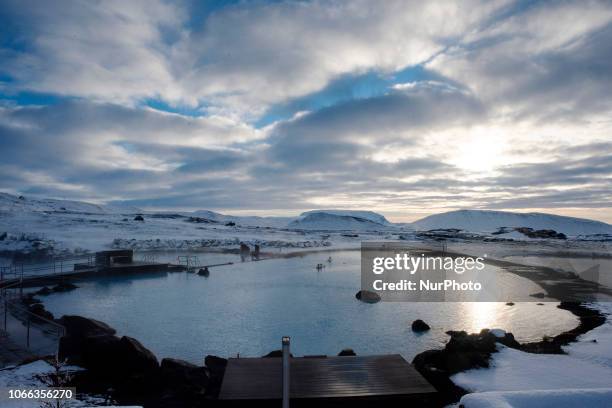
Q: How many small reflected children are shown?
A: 0